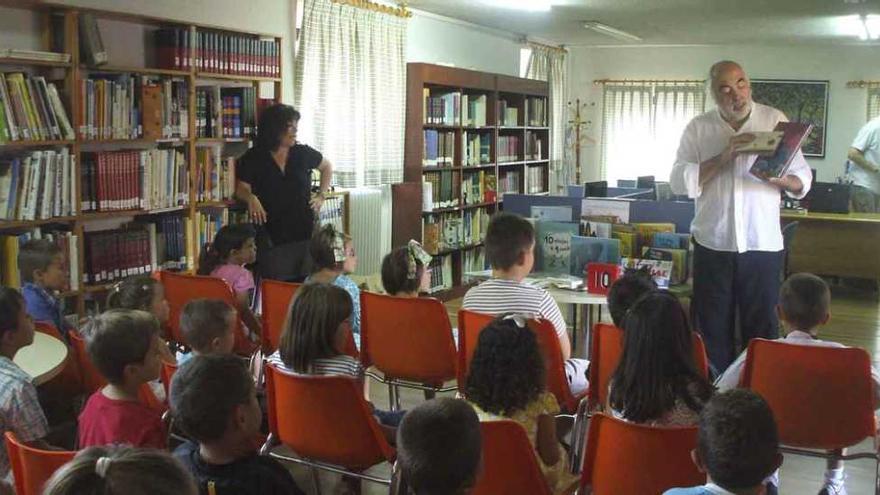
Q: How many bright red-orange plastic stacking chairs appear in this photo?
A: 13